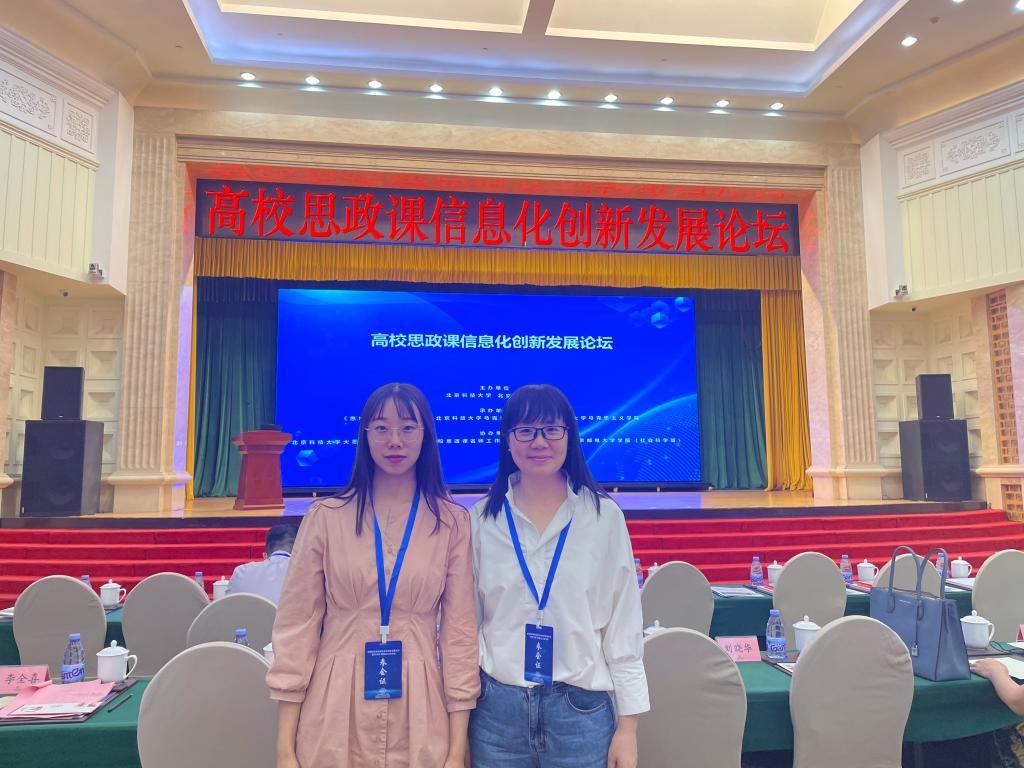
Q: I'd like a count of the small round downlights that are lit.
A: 13